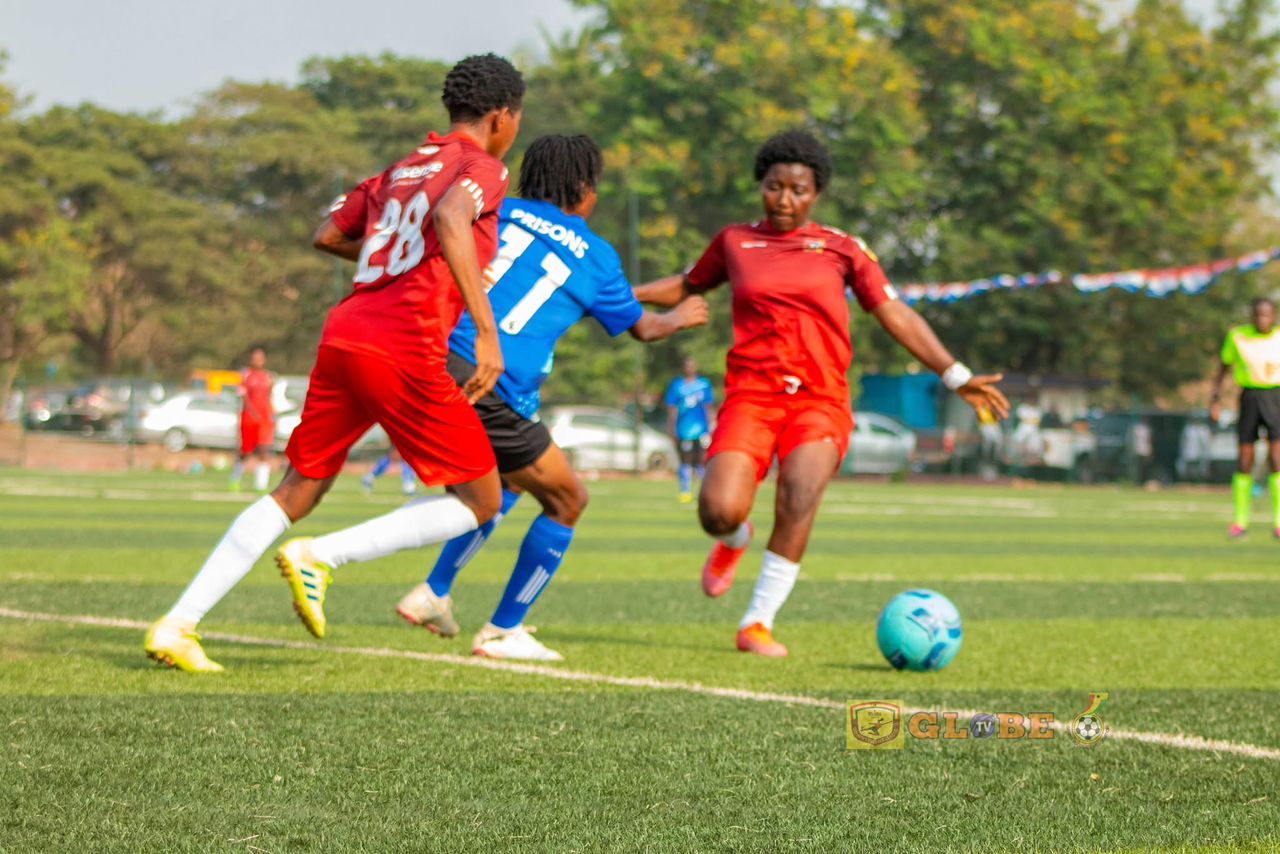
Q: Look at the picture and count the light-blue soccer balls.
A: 1